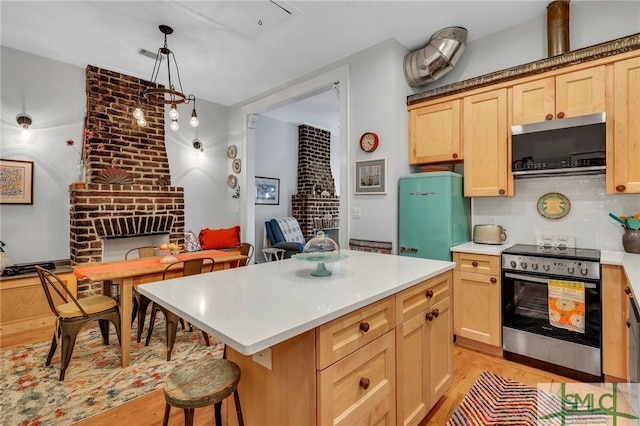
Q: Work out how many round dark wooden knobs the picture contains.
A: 14